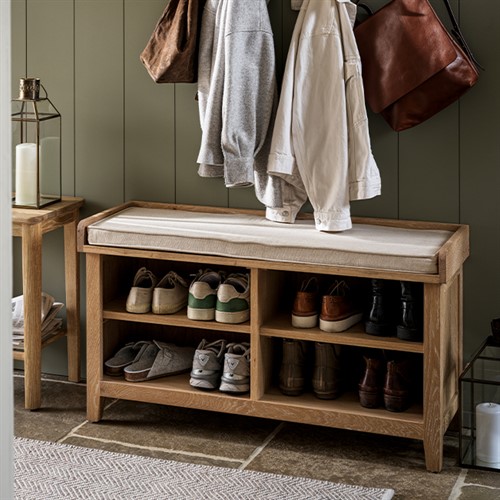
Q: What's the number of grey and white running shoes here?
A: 2